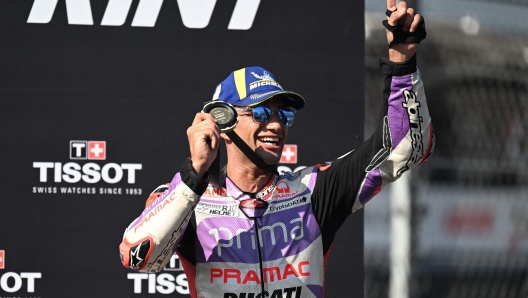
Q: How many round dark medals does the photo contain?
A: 1